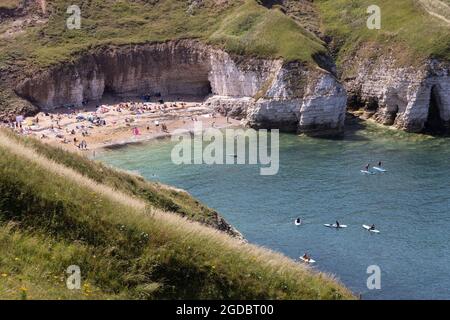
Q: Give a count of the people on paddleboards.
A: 6